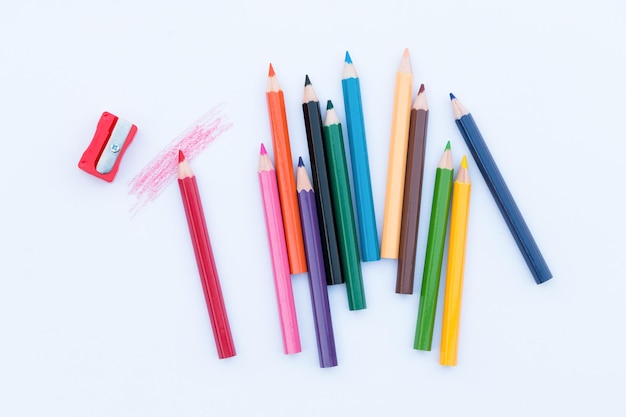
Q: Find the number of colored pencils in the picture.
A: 12